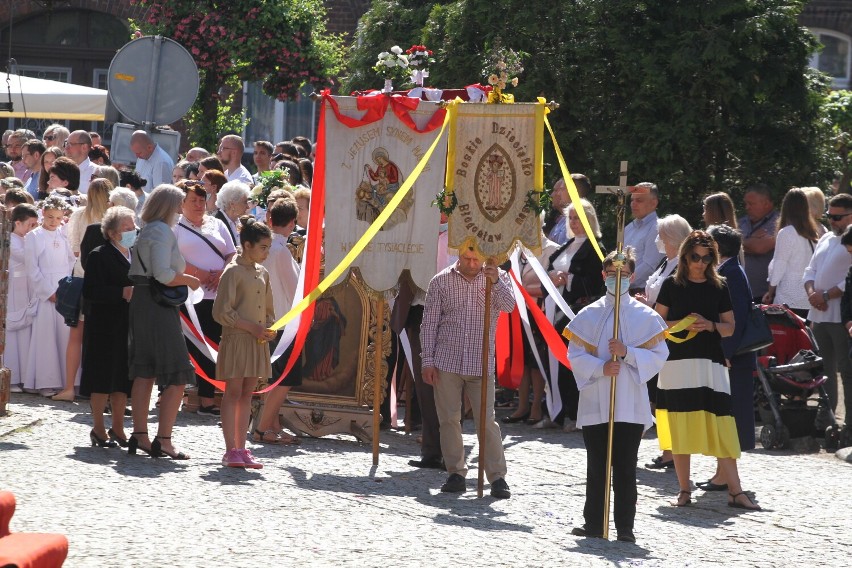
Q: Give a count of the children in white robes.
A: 3